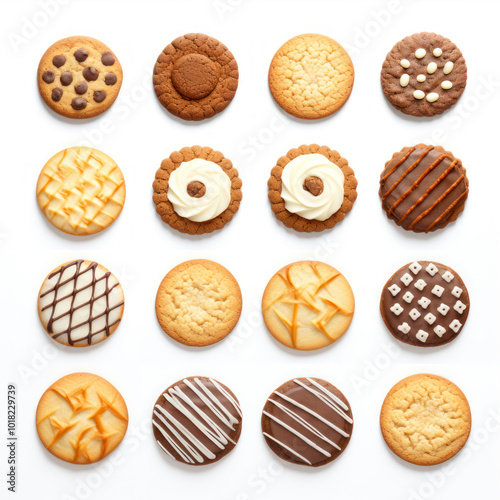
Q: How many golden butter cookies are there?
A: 6